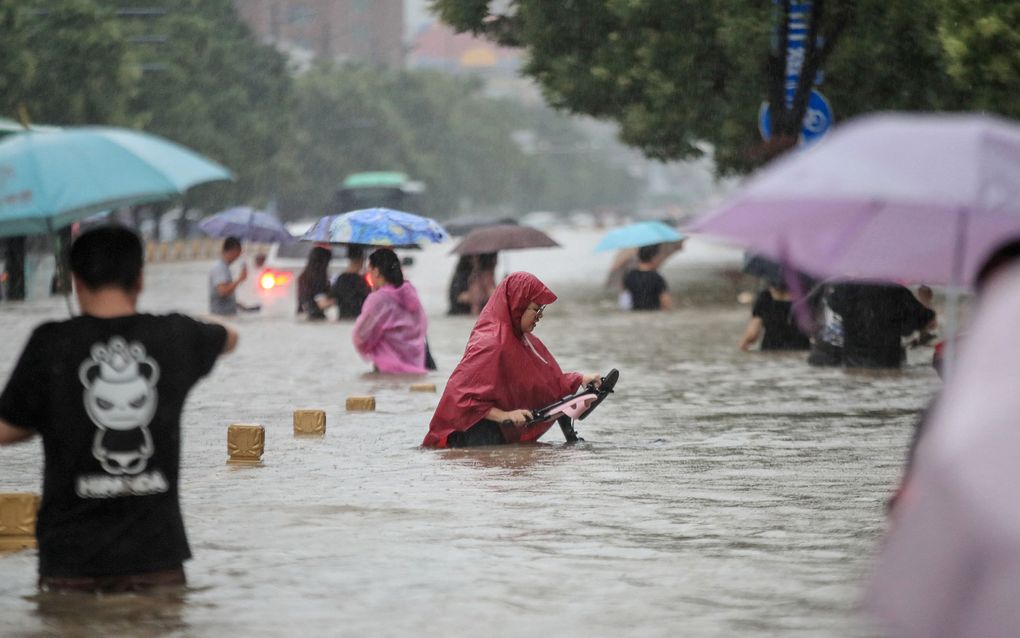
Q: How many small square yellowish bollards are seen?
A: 5